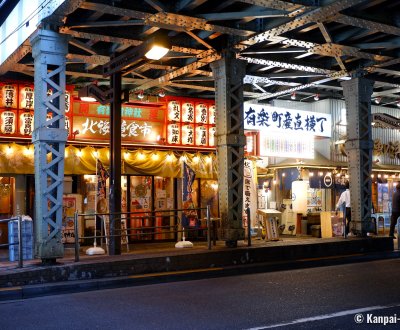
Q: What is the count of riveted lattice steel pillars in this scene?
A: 3